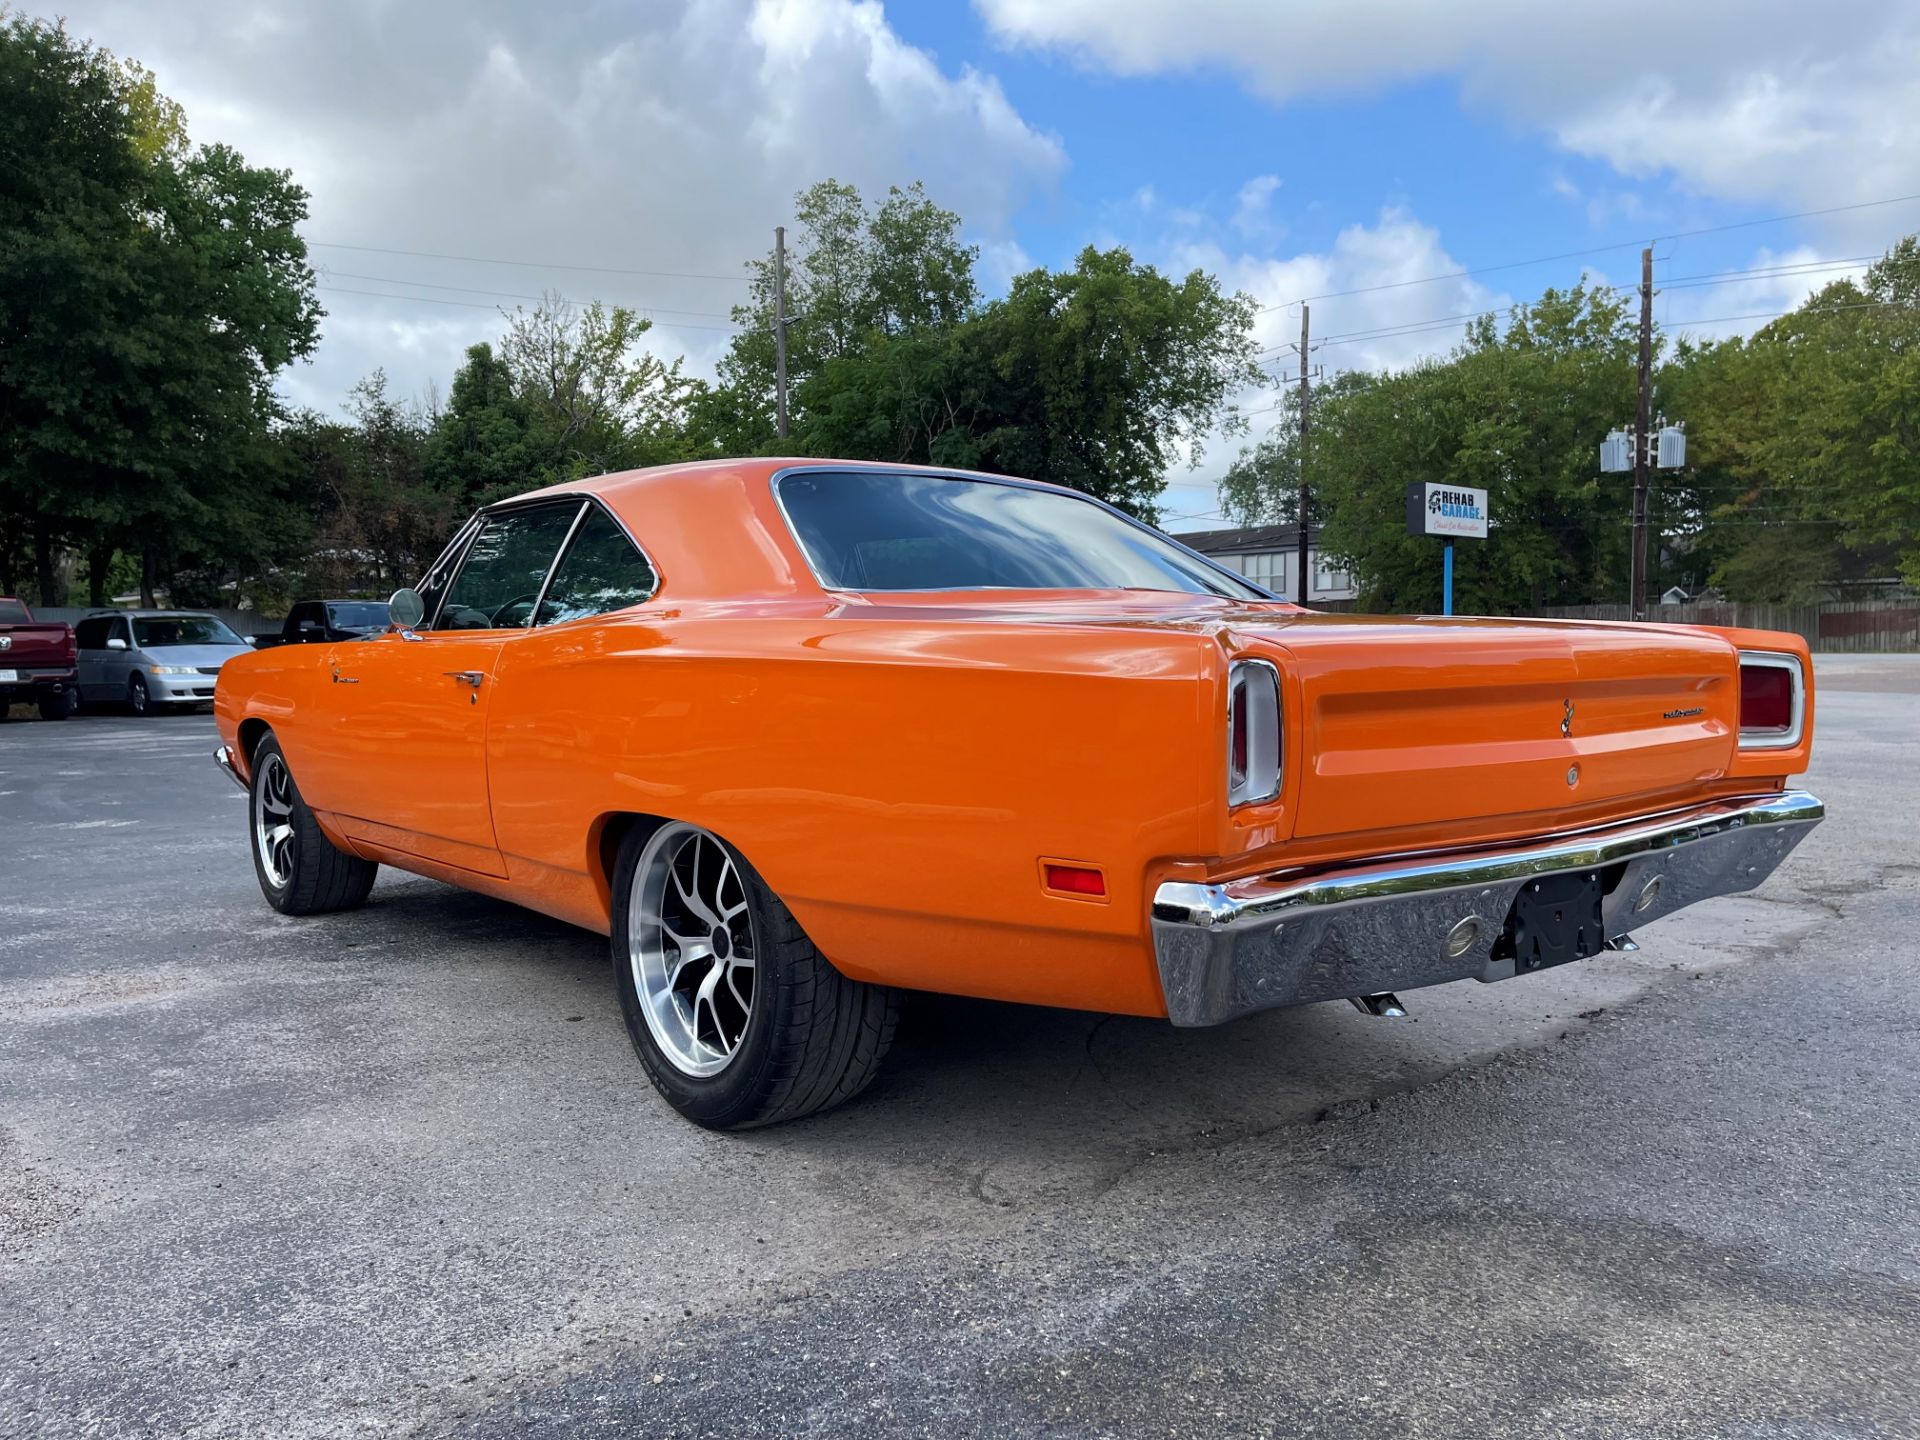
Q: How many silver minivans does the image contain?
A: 1